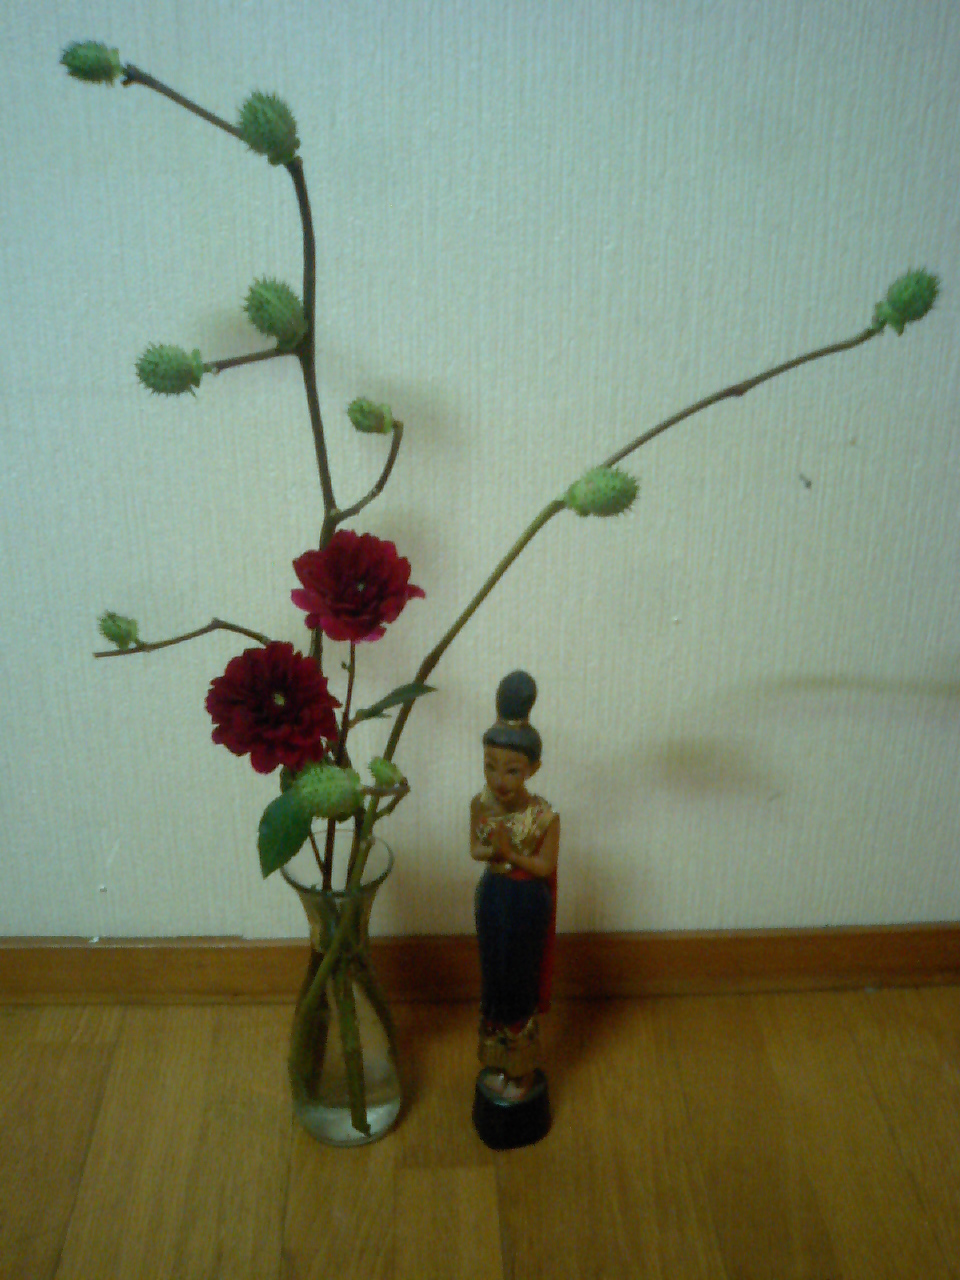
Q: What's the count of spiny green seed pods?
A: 10